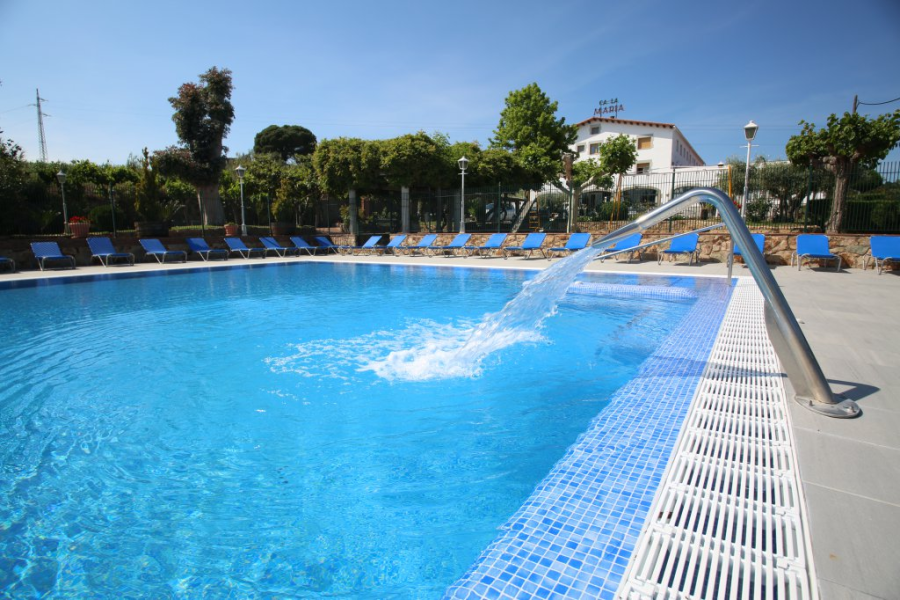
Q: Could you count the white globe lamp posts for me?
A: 4